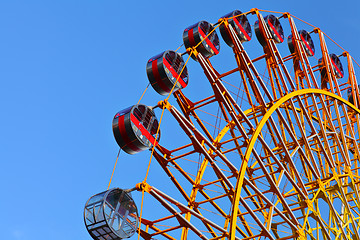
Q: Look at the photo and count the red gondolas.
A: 7